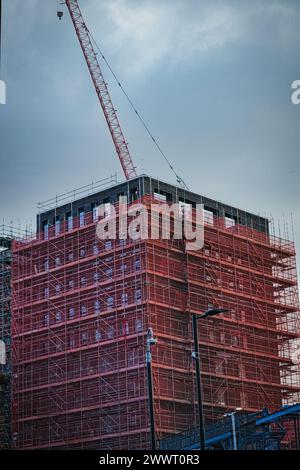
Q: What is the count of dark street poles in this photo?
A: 2